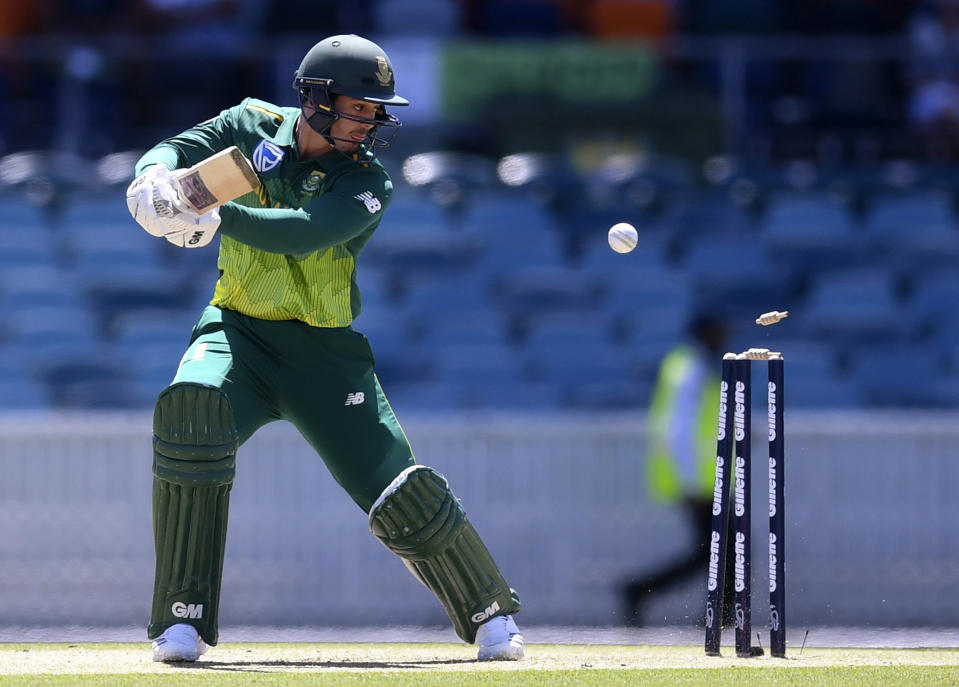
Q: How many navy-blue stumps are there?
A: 3